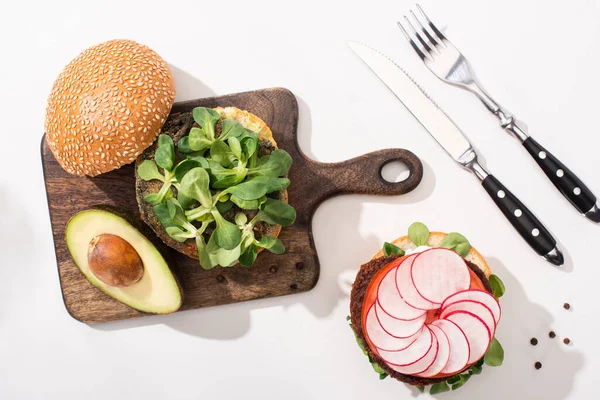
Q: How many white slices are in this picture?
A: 12